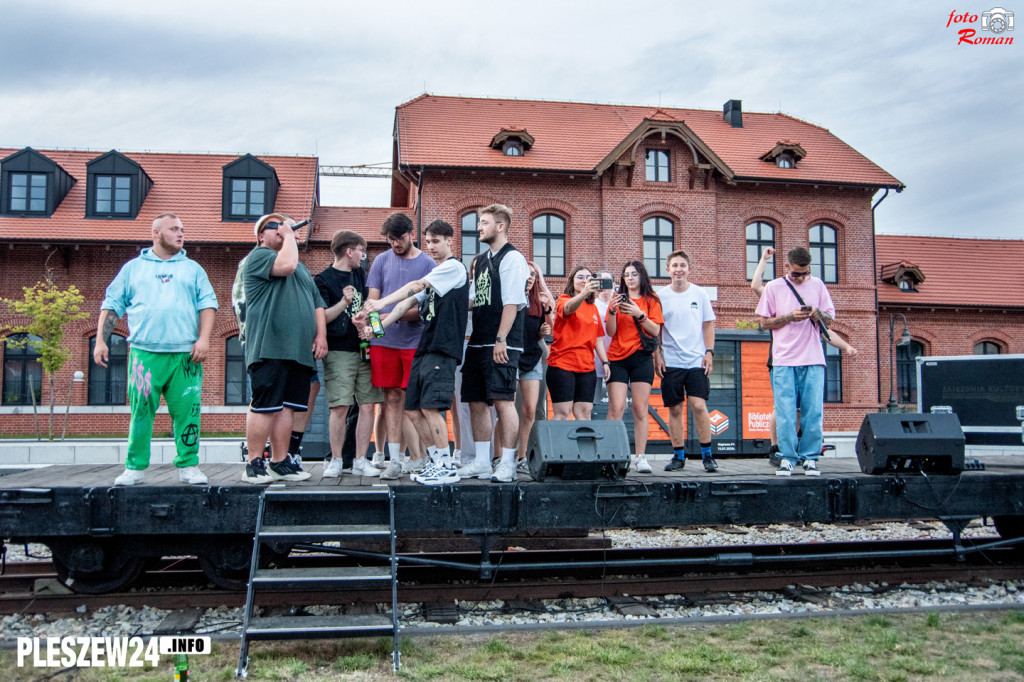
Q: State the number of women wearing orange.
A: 2